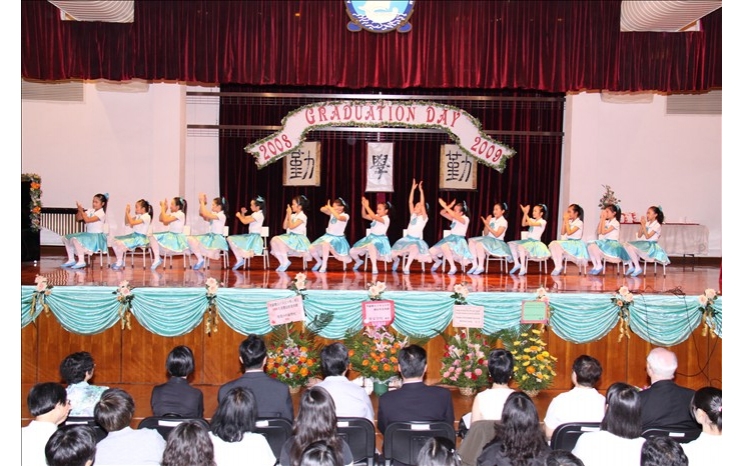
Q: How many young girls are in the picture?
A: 15